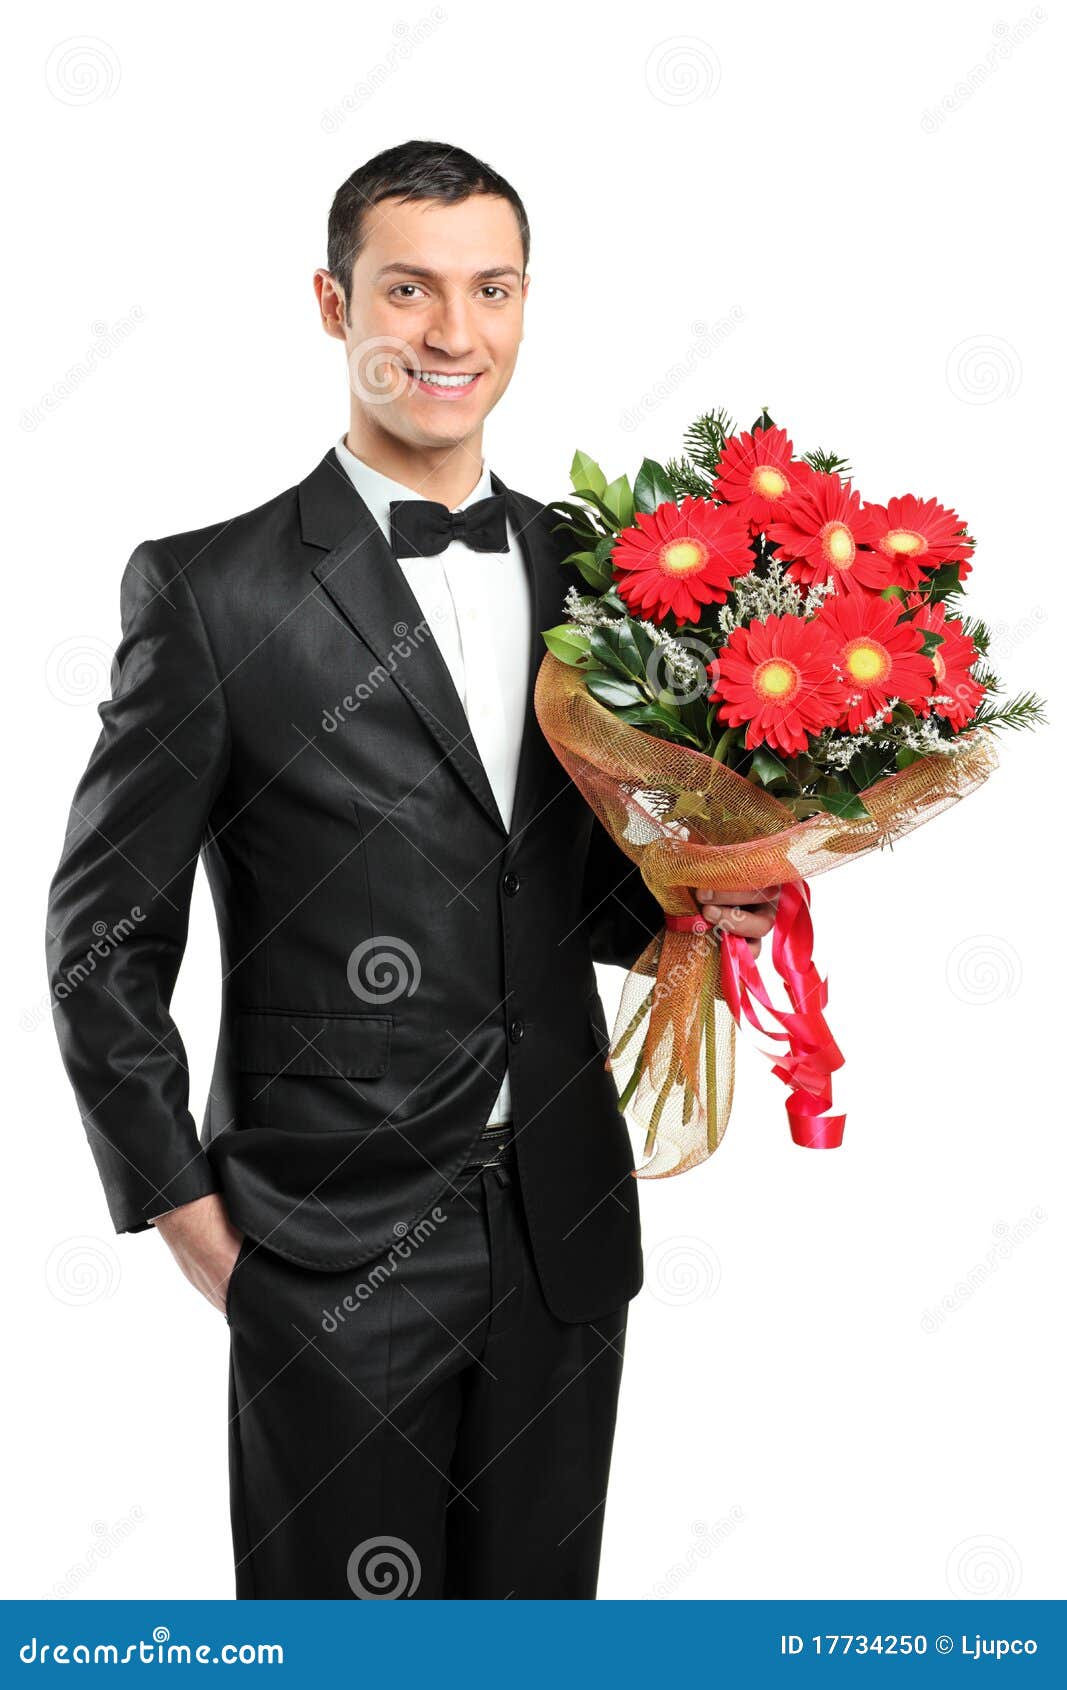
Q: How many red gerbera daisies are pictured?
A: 7